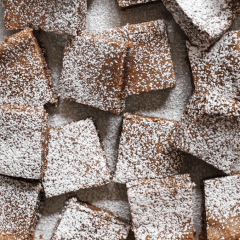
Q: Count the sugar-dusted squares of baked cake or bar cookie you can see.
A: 15